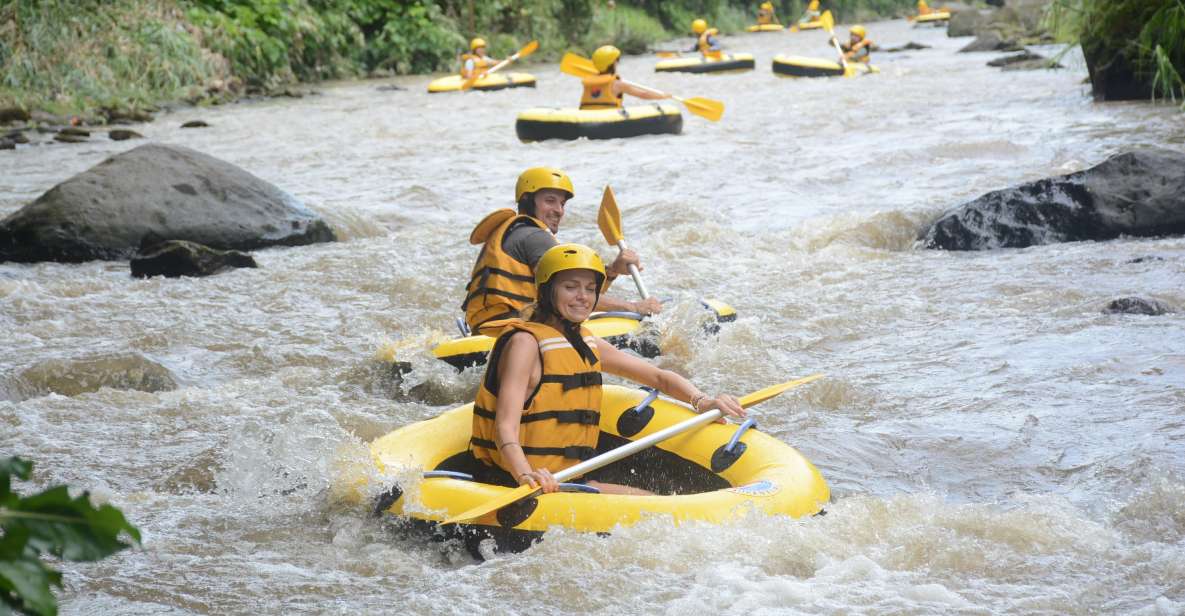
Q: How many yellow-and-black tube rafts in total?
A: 9